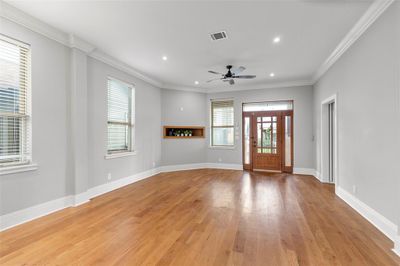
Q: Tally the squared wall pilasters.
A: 1